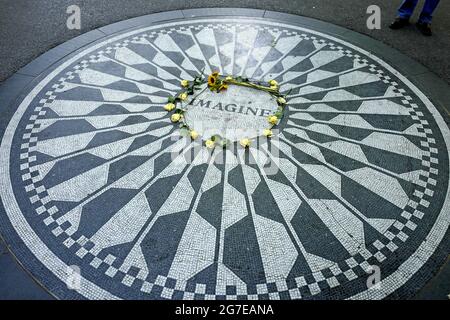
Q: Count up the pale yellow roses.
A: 12